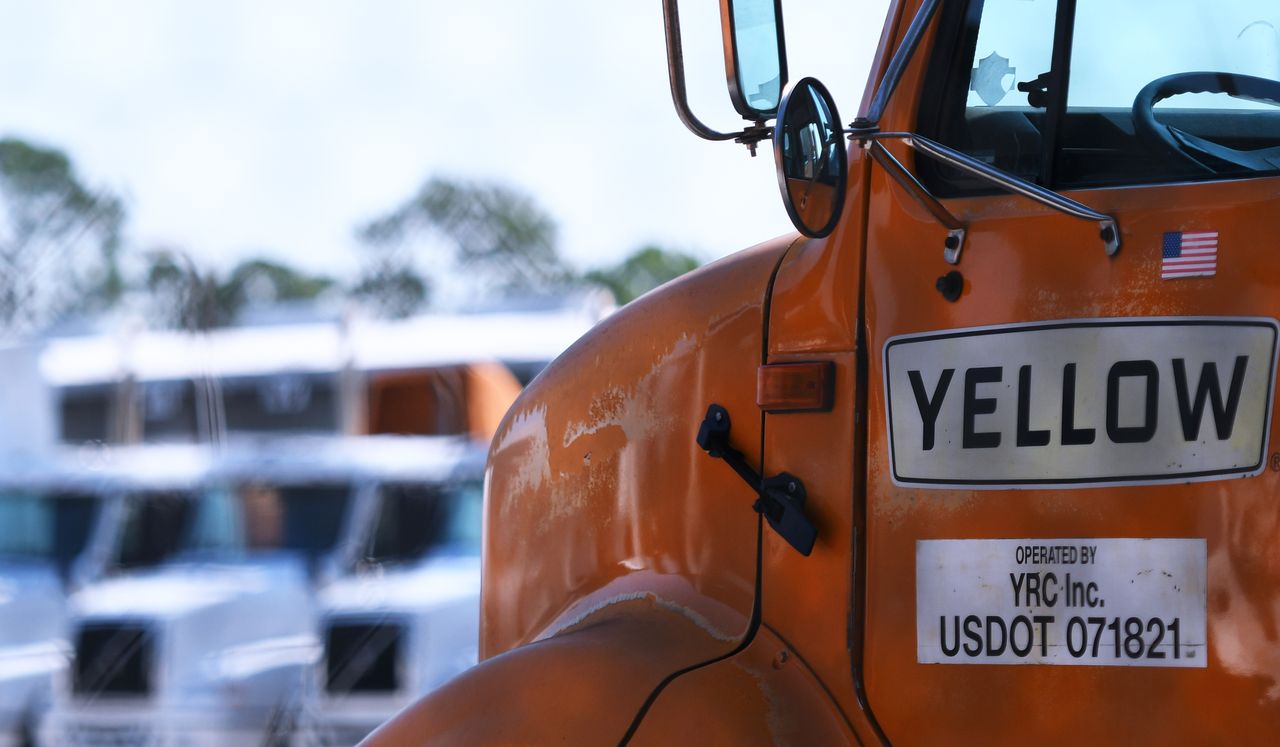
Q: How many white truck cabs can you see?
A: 3